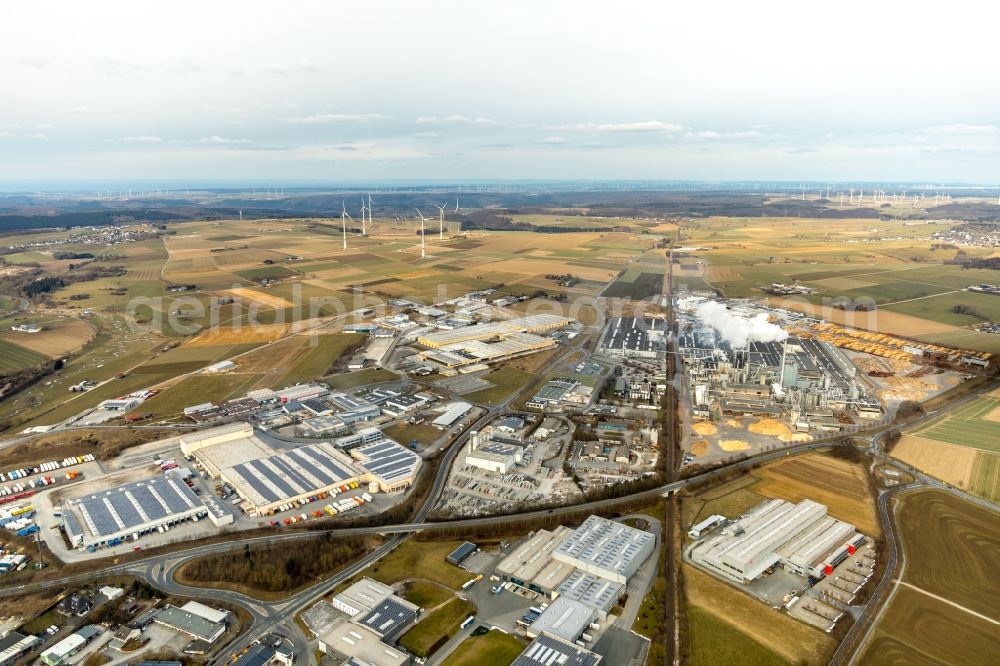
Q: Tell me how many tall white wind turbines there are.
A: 6